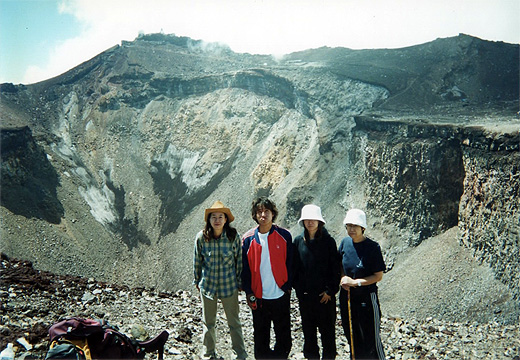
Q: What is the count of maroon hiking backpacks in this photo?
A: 1